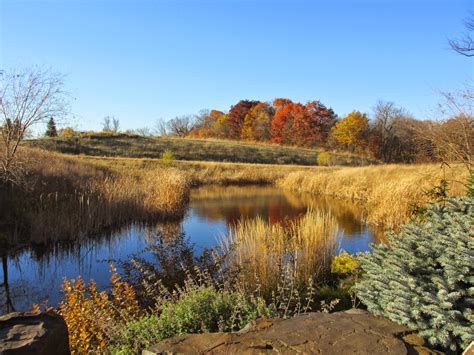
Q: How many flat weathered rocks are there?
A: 2